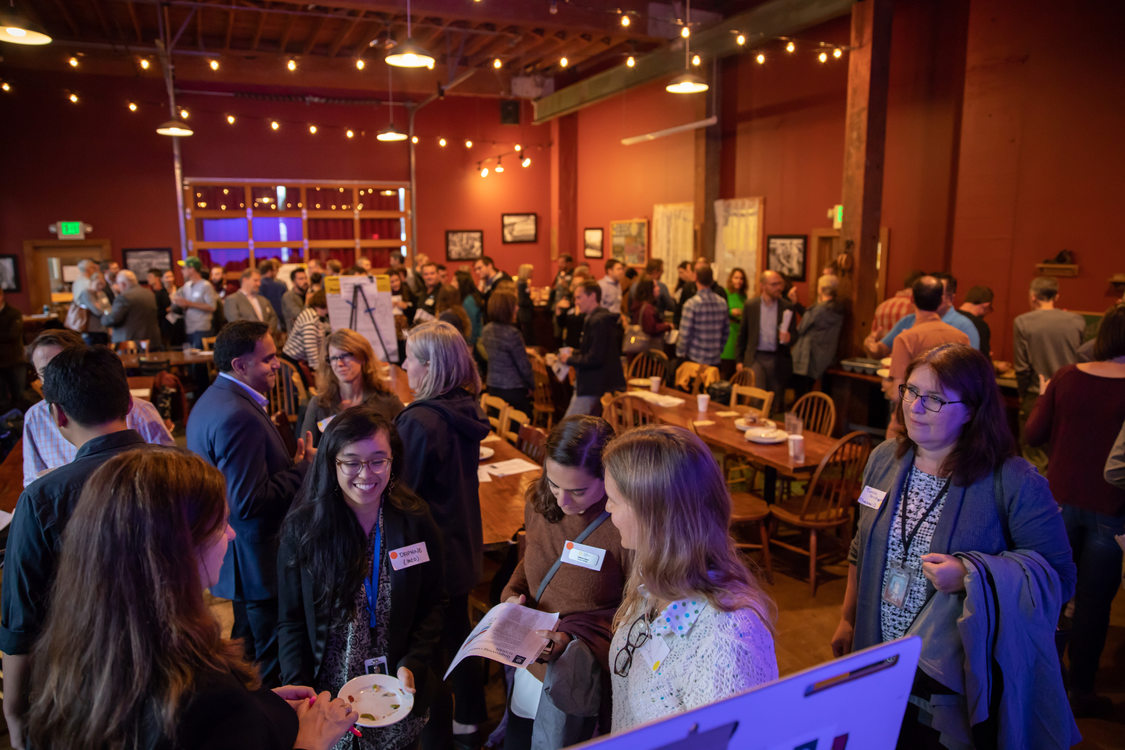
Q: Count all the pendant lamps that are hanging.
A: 5